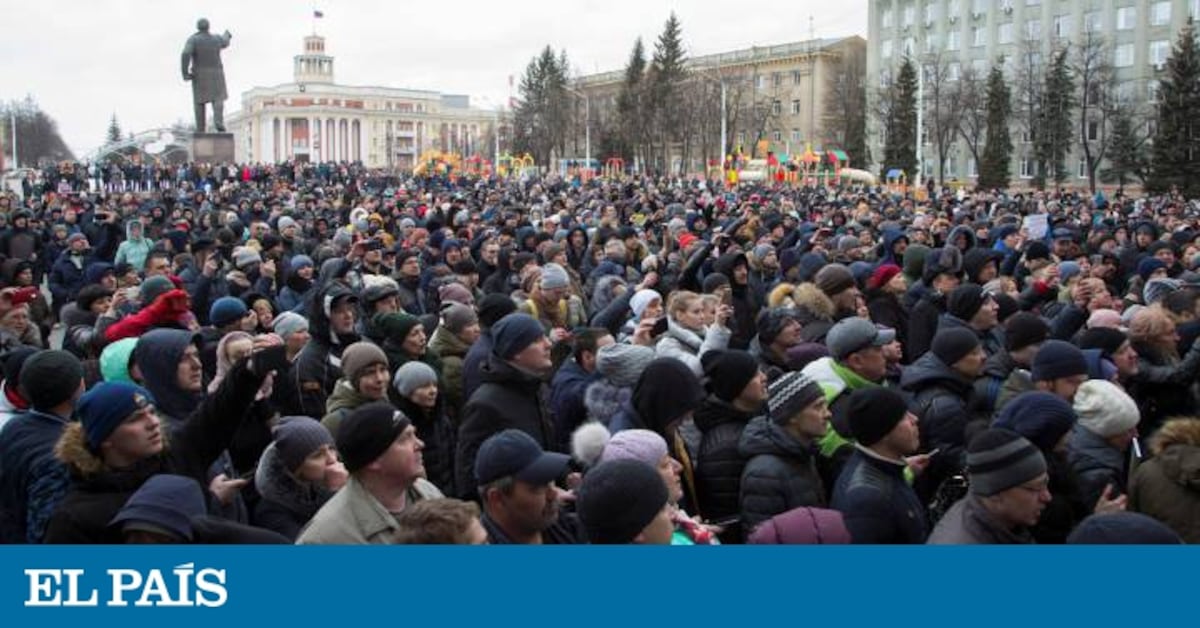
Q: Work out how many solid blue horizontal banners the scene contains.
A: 1